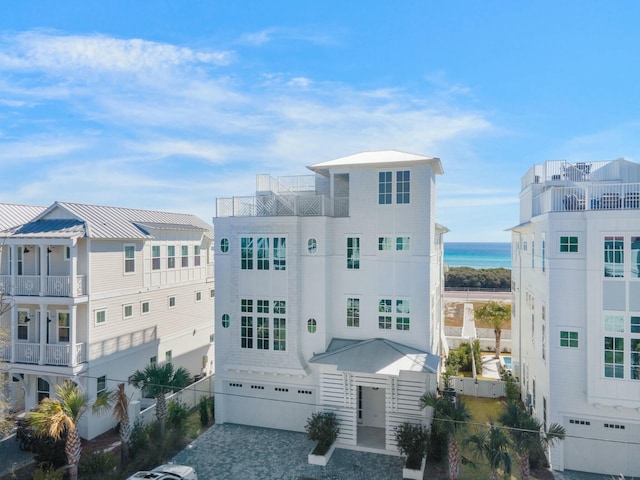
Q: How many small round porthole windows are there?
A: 4